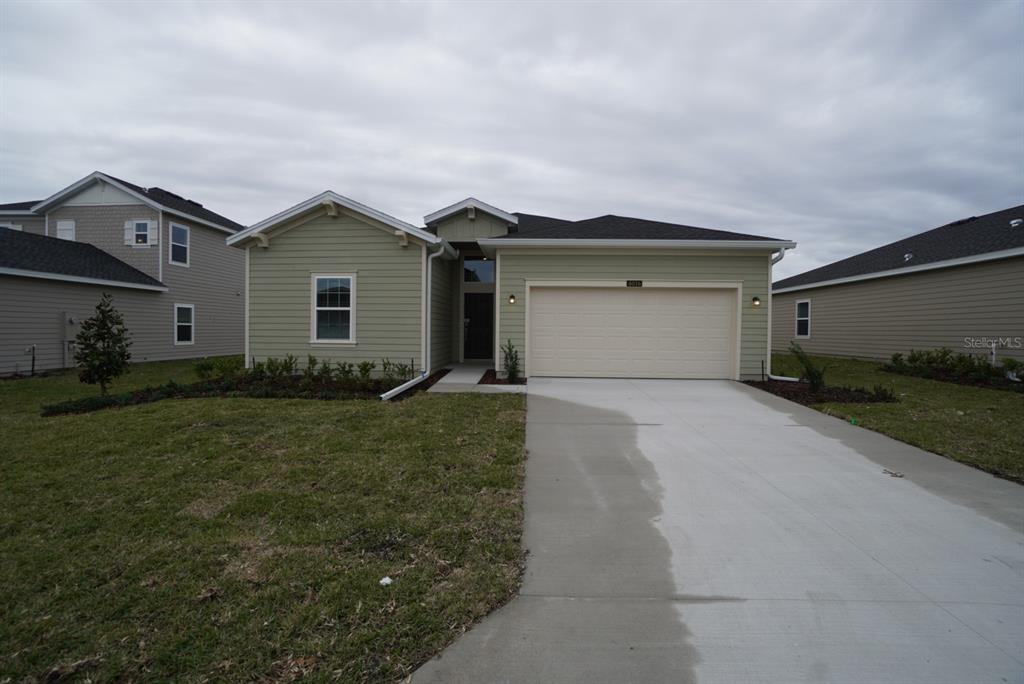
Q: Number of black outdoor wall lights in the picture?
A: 2